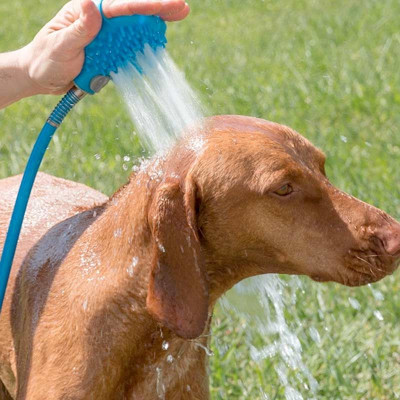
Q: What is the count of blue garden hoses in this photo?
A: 1